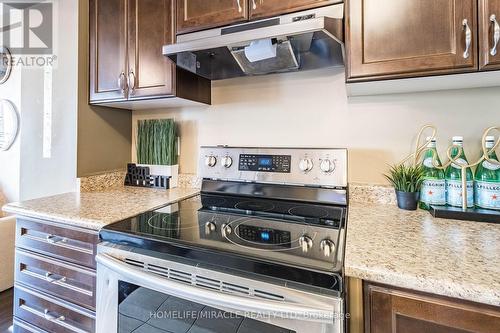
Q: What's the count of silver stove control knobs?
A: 4